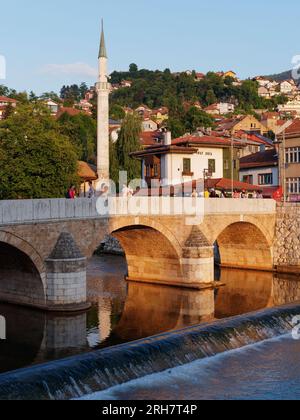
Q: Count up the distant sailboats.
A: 0